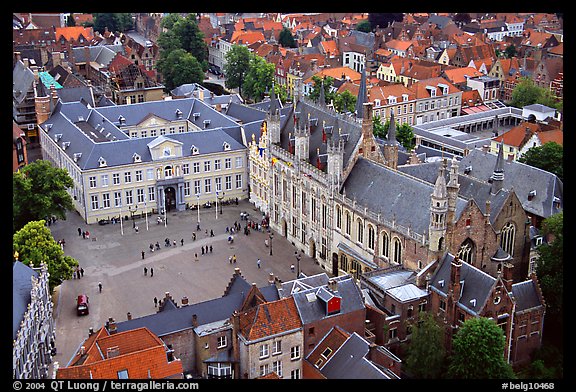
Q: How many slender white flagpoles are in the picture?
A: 5